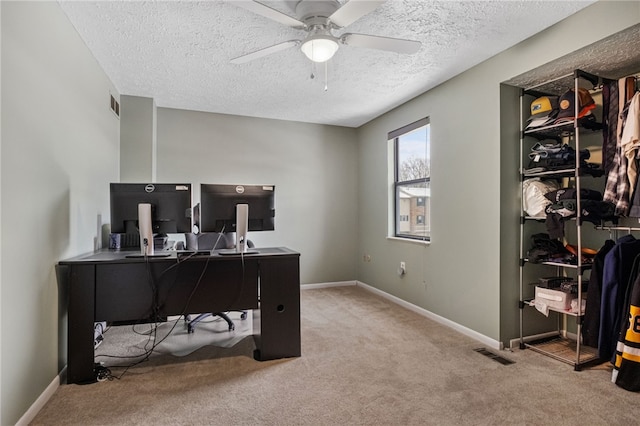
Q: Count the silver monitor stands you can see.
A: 2